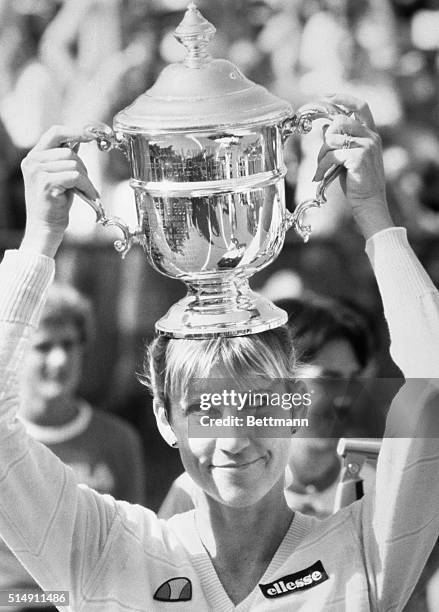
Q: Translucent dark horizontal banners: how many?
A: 1